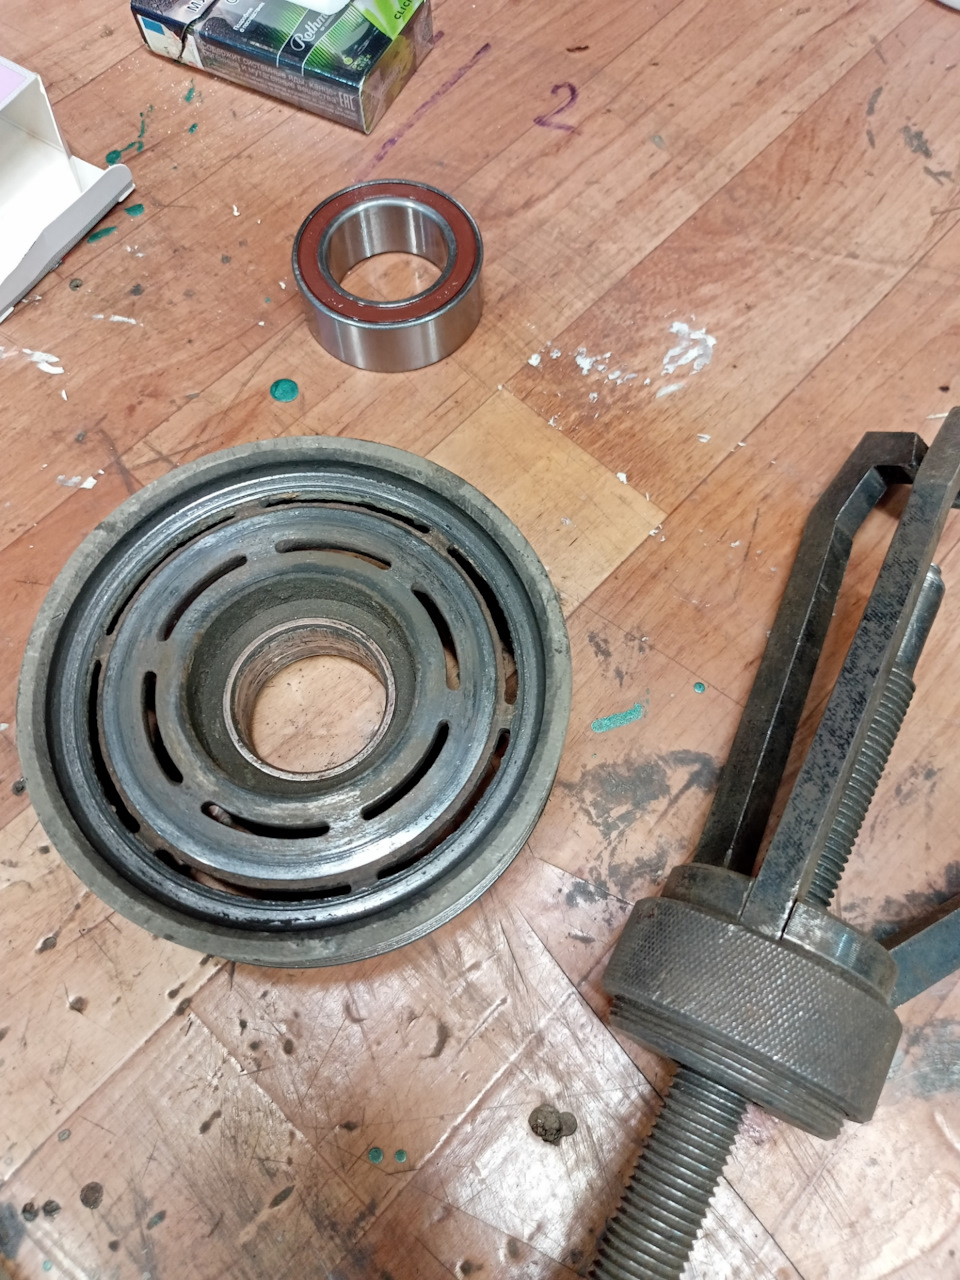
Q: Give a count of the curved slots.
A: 12